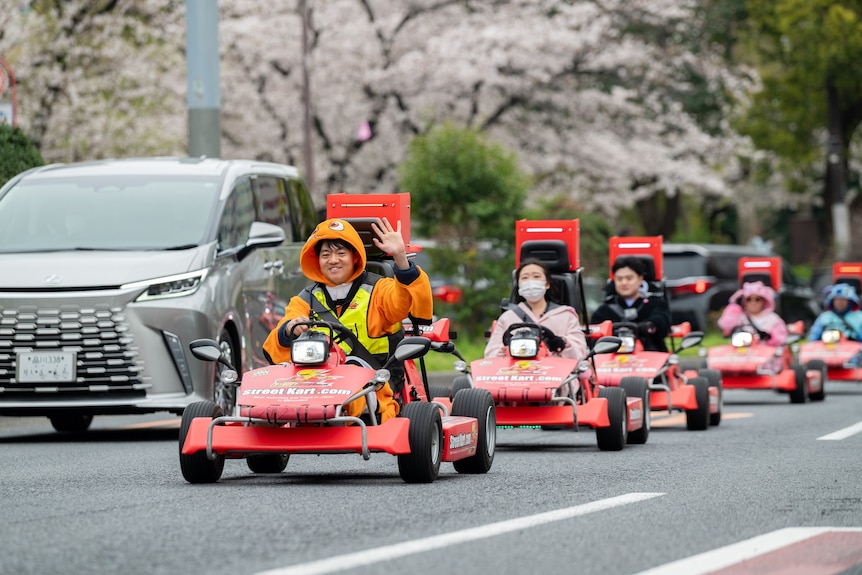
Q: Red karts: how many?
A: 5